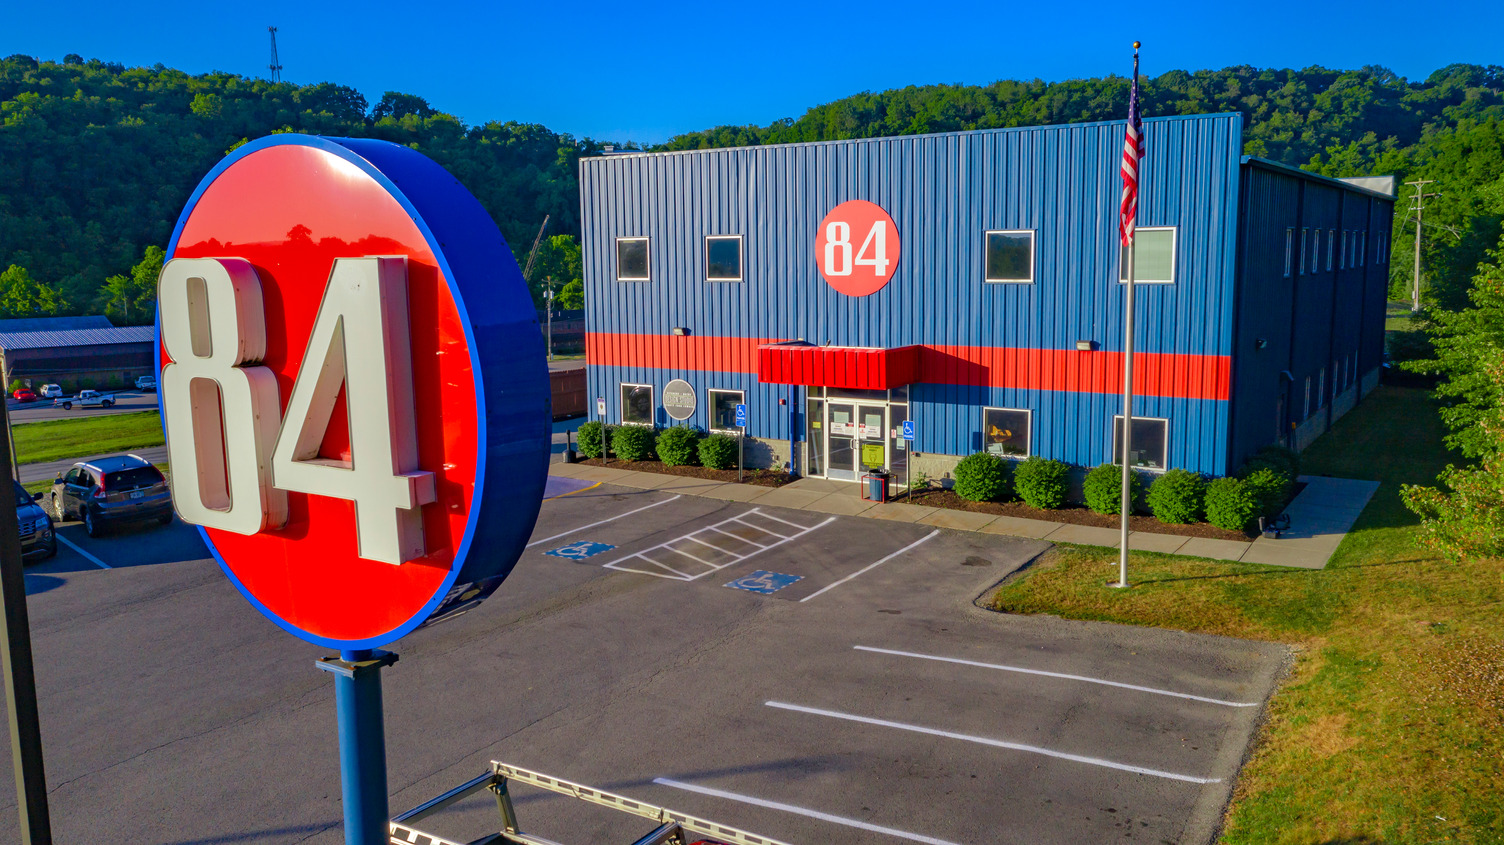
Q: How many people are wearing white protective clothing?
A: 0